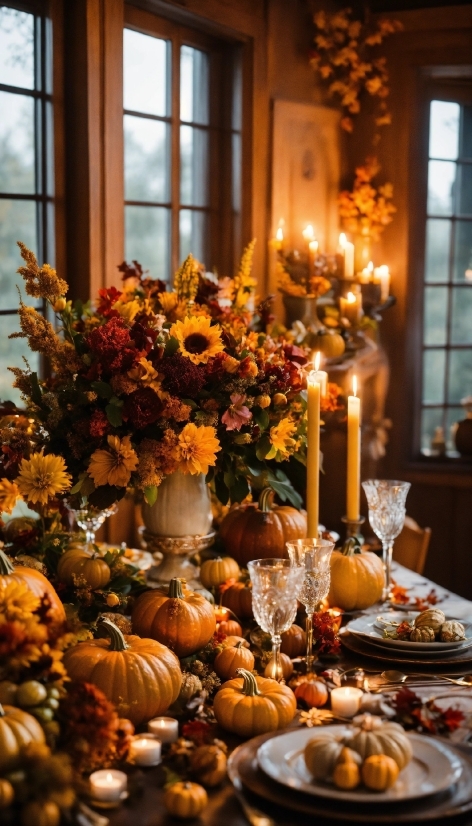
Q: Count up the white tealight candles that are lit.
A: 4